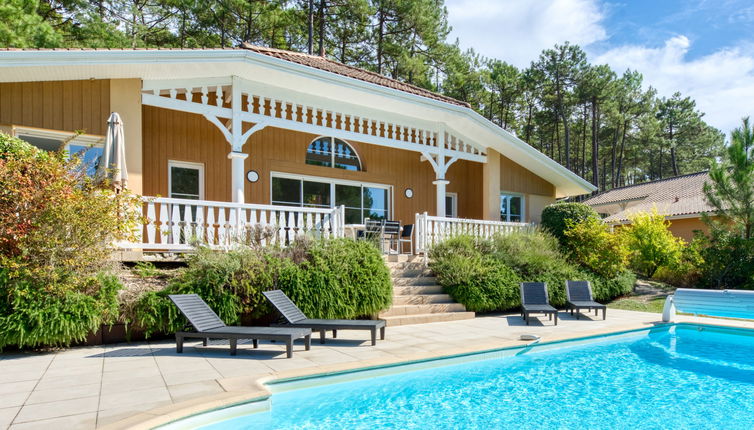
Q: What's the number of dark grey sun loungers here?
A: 4